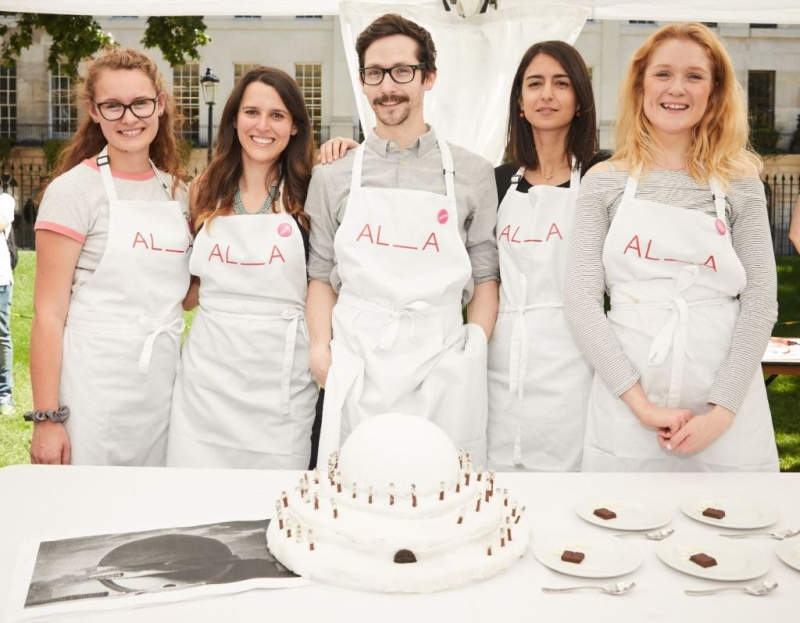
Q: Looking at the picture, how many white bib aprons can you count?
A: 5